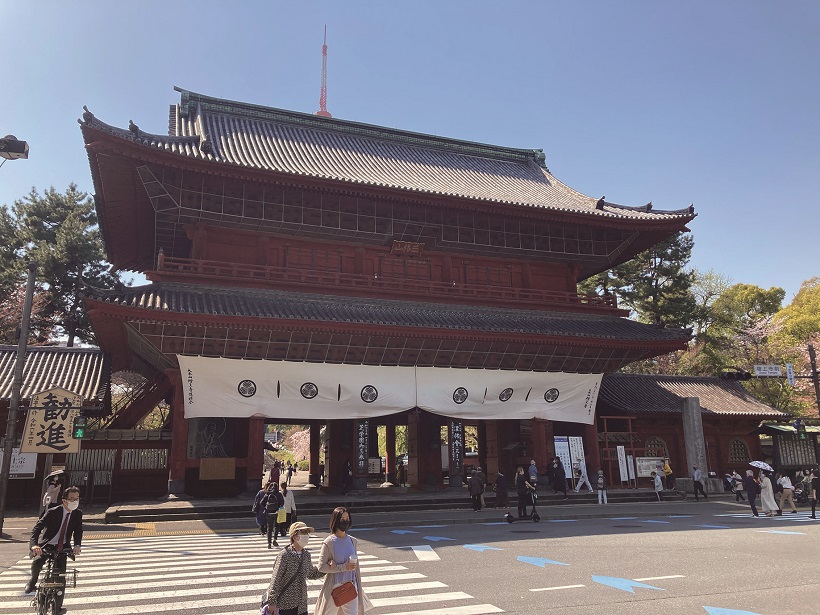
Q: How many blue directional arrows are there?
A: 15